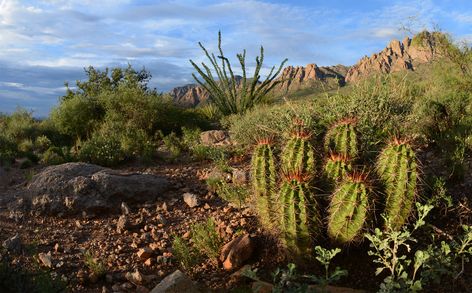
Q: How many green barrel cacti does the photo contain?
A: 7